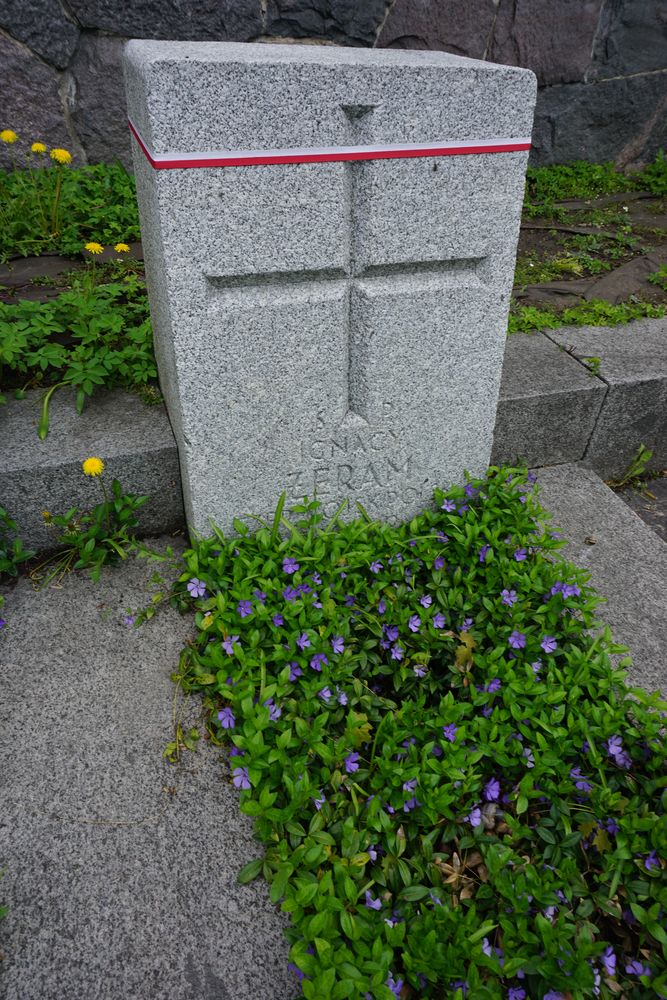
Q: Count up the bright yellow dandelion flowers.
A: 6